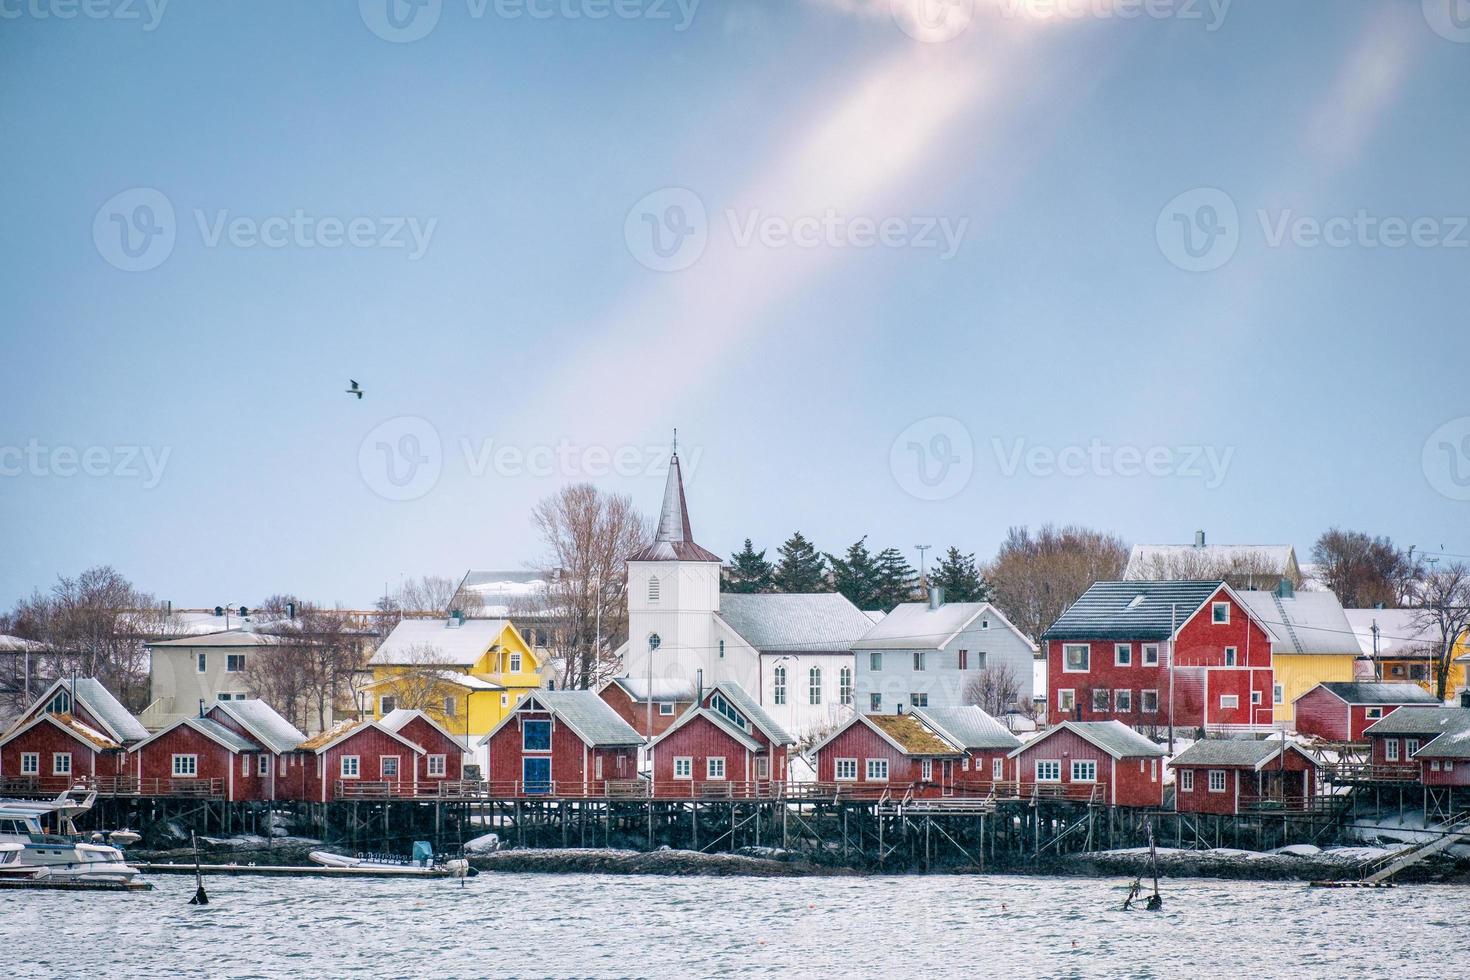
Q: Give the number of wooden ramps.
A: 1